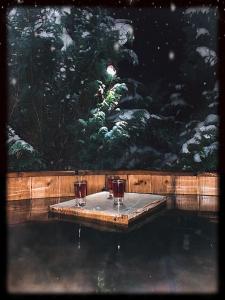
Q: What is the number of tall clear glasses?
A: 3